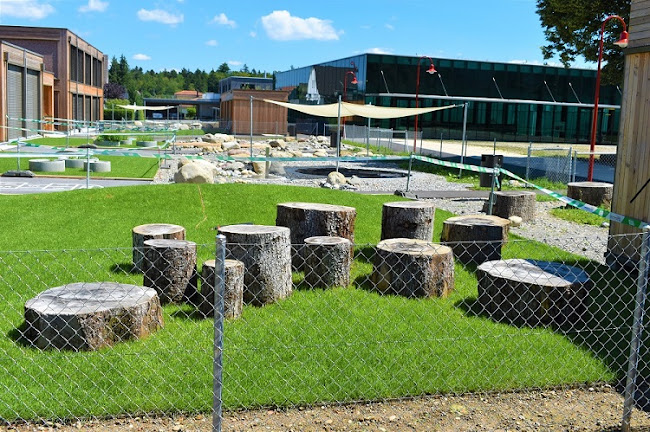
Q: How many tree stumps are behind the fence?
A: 13